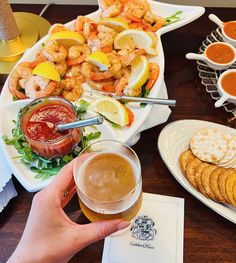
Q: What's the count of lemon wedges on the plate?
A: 7